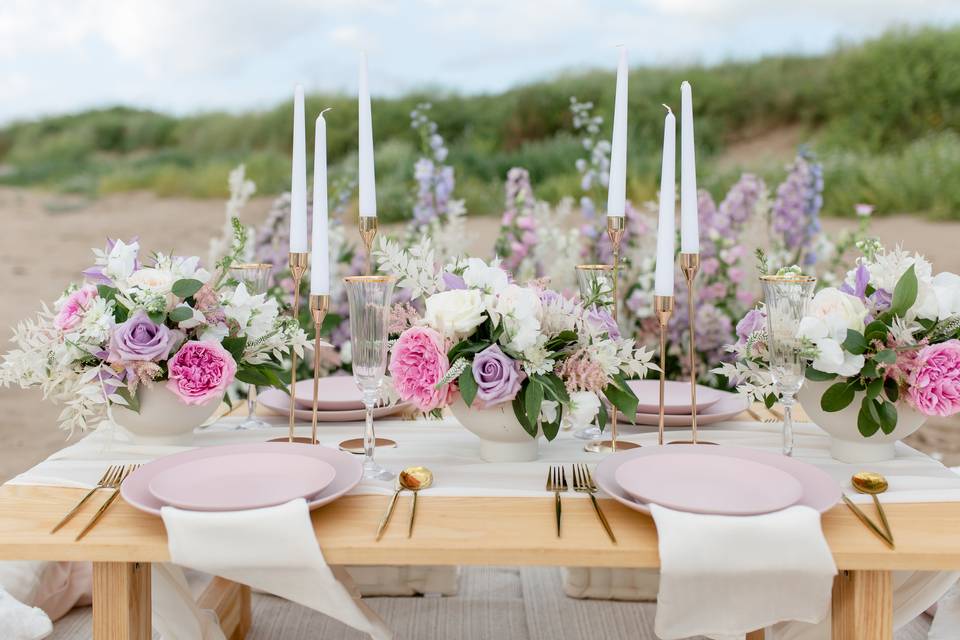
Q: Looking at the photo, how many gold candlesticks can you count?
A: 6